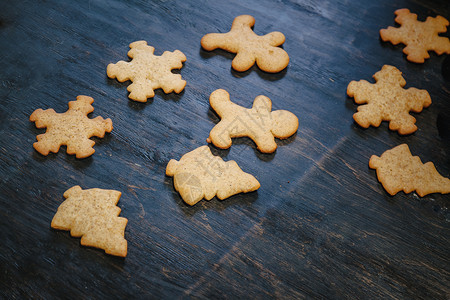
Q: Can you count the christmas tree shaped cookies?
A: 3